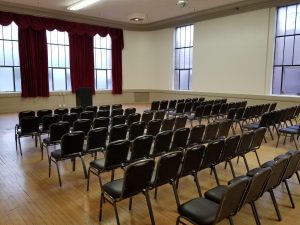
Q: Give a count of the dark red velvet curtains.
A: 3